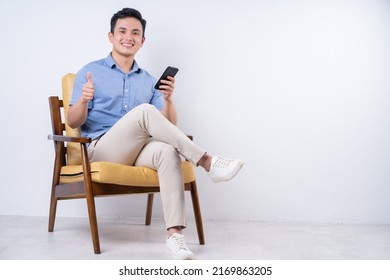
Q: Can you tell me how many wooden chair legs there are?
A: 4